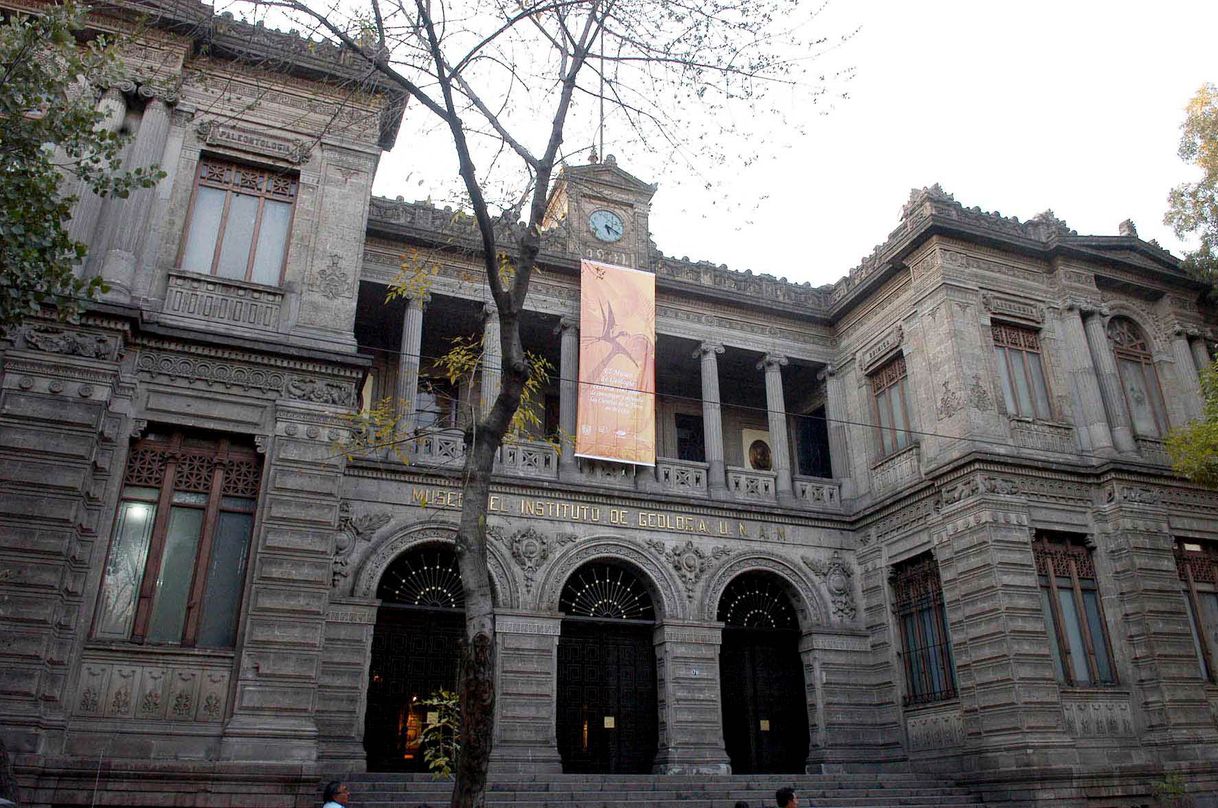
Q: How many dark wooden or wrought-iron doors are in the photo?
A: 3